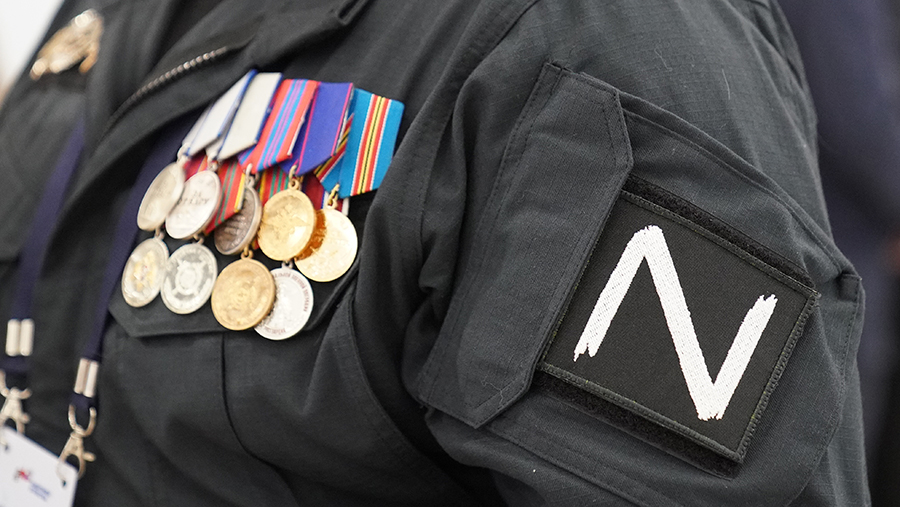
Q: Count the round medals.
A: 9